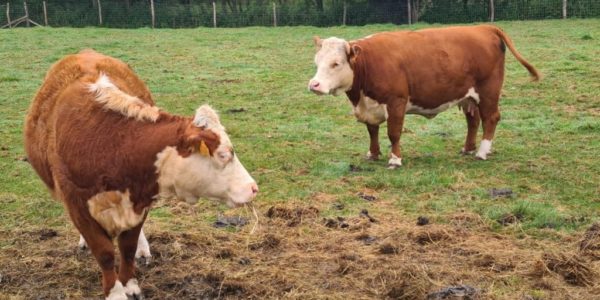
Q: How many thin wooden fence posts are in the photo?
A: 11